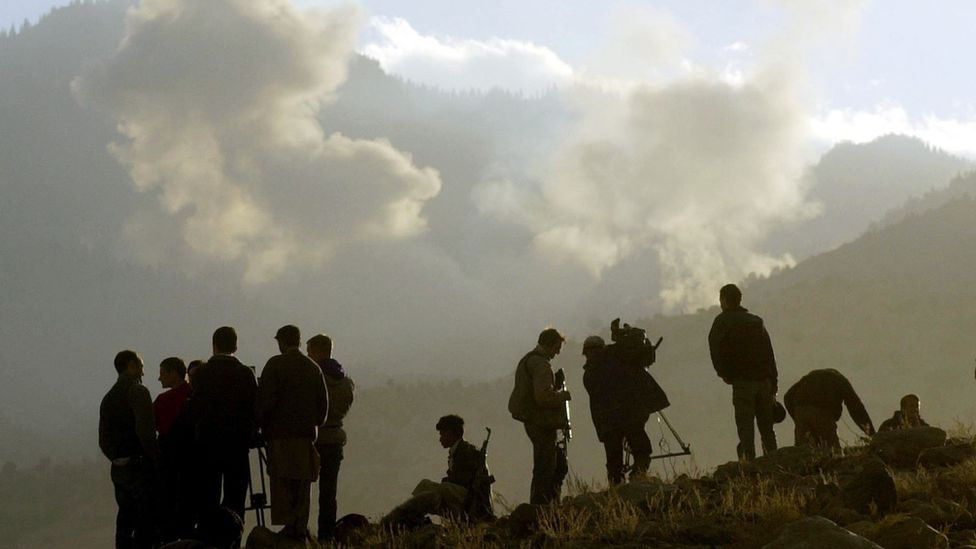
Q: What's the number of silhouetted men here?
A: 12